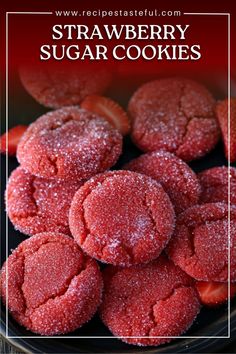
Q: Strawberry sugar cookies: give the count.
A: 10